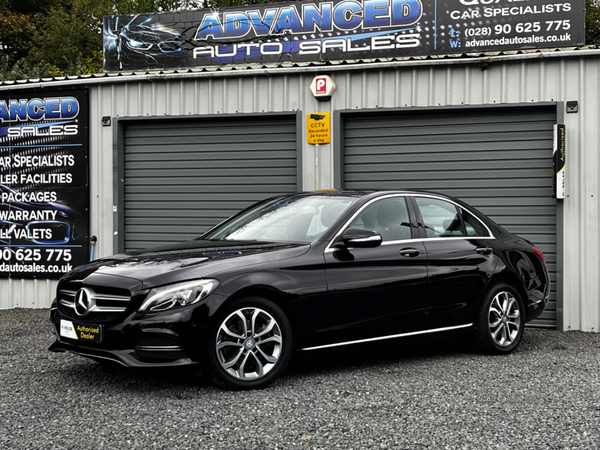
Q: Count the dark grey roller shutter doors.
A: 2